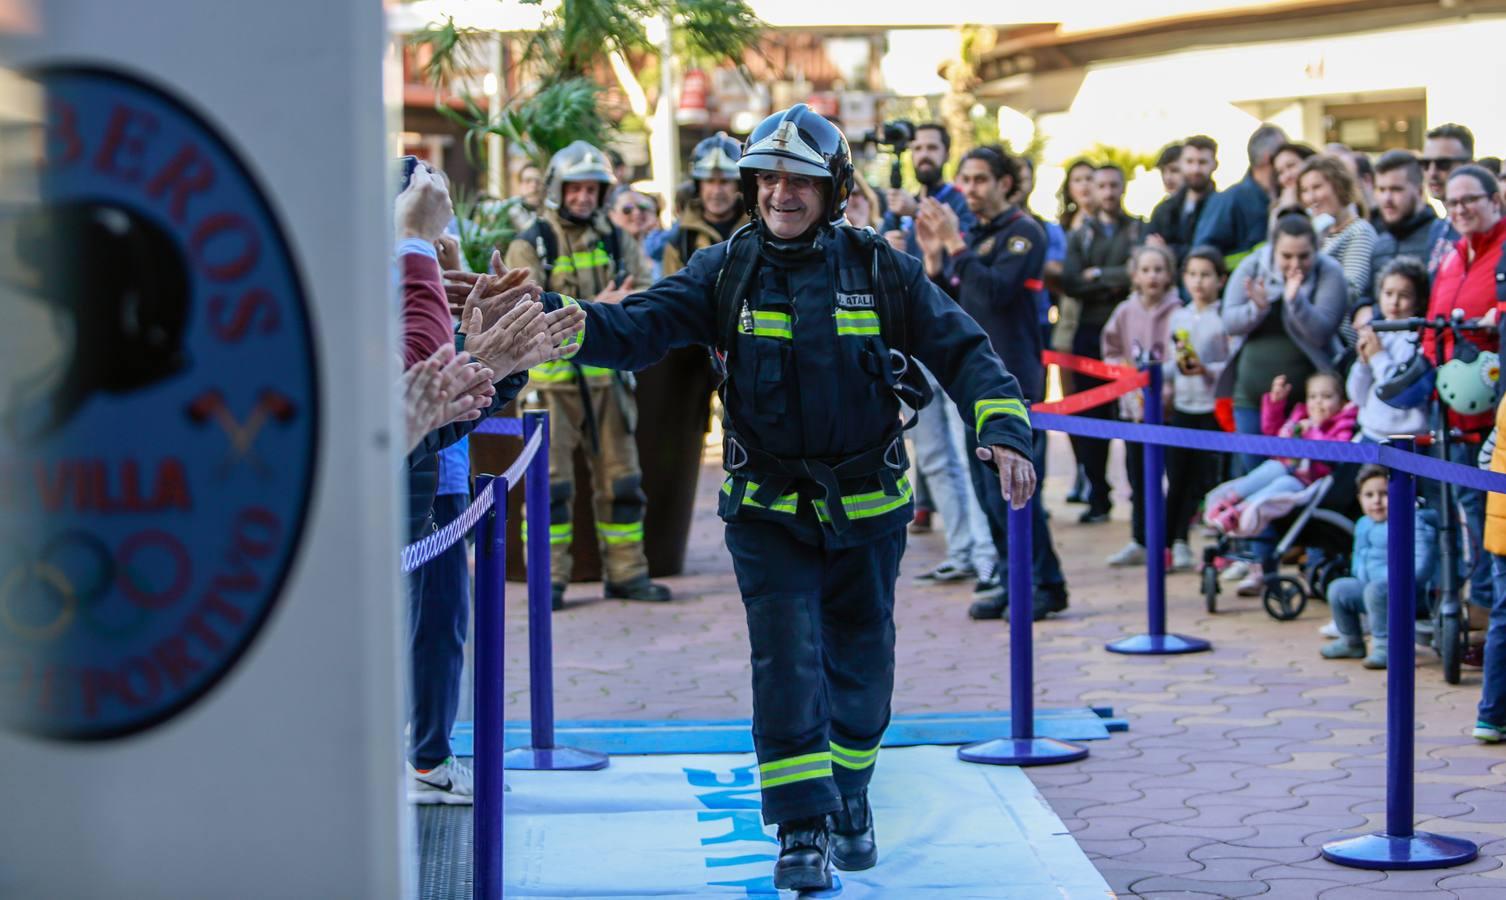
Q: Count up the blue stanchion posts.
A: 5